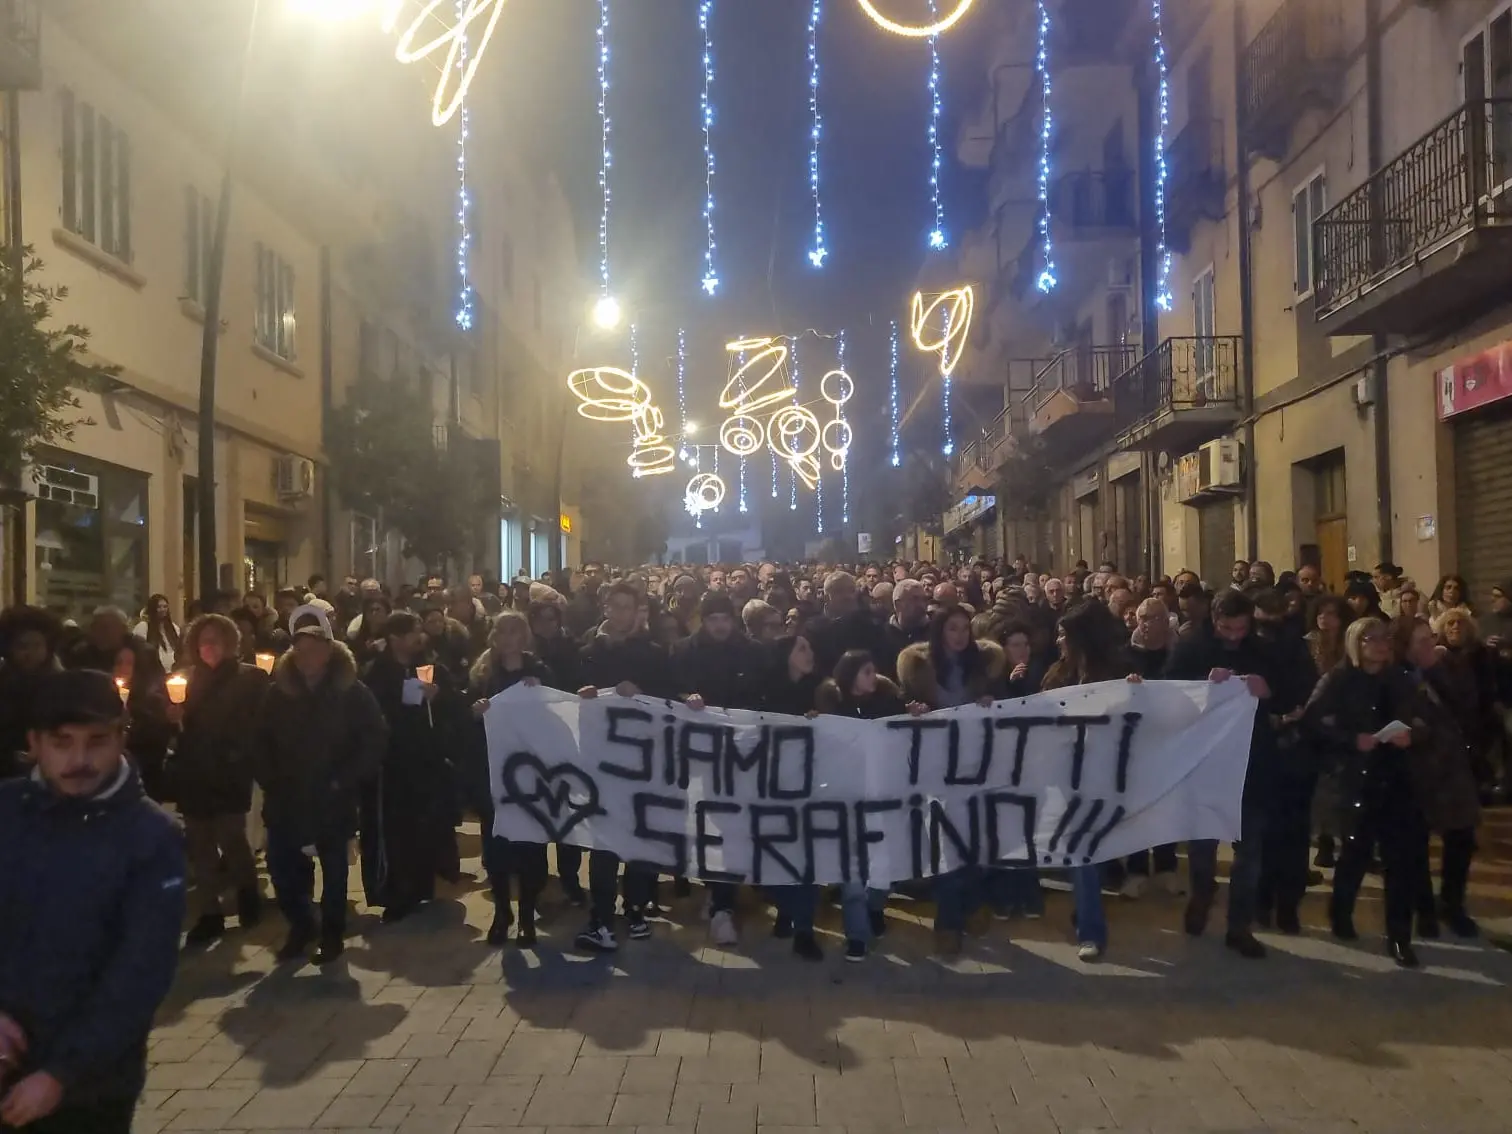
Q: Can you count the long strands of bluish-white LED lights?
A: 7